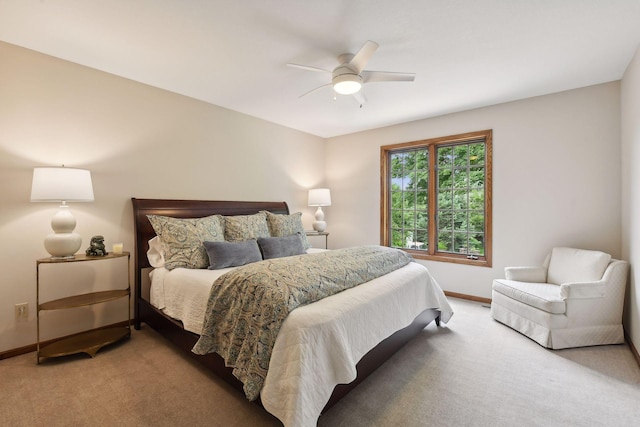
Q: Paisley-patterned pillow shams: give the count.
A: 3